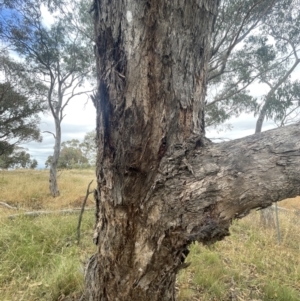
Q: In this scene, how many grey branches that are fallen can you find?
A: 2